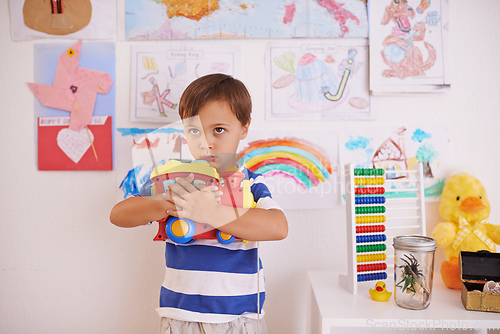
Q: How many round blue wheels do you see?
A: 2